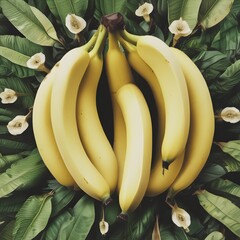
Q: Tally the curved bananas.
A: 8